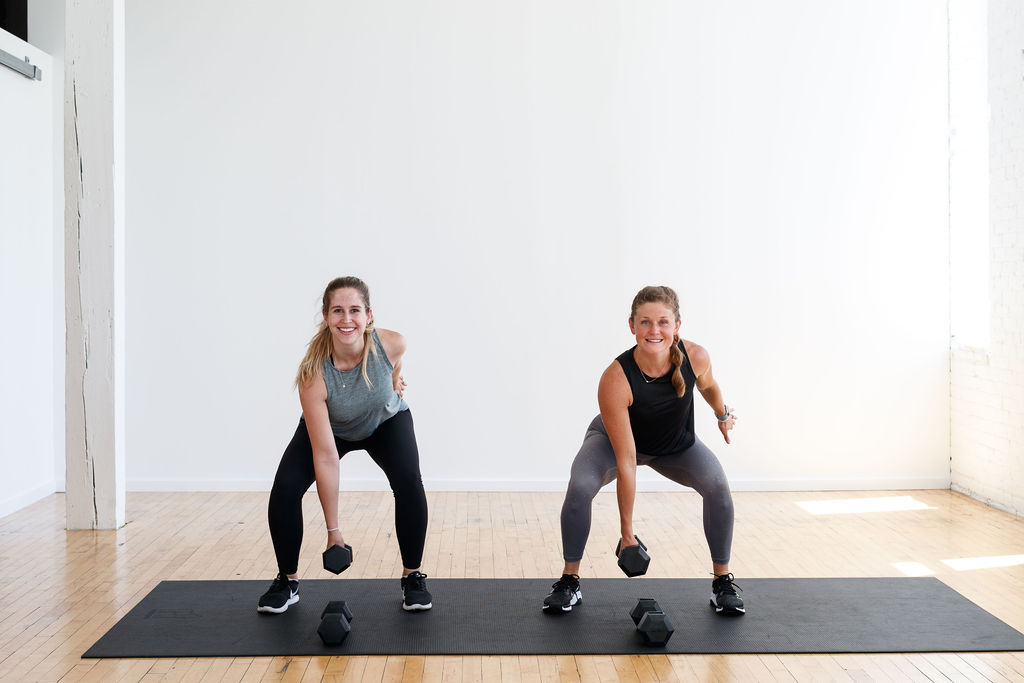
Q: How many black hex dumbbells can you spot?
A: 4